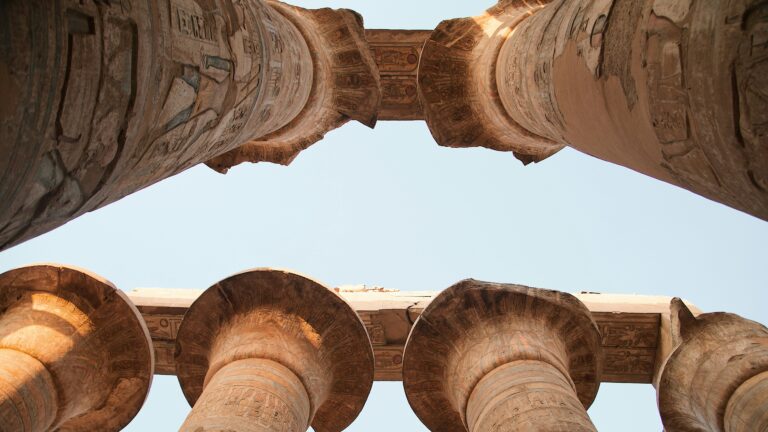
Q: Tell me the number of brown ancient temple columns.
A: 6